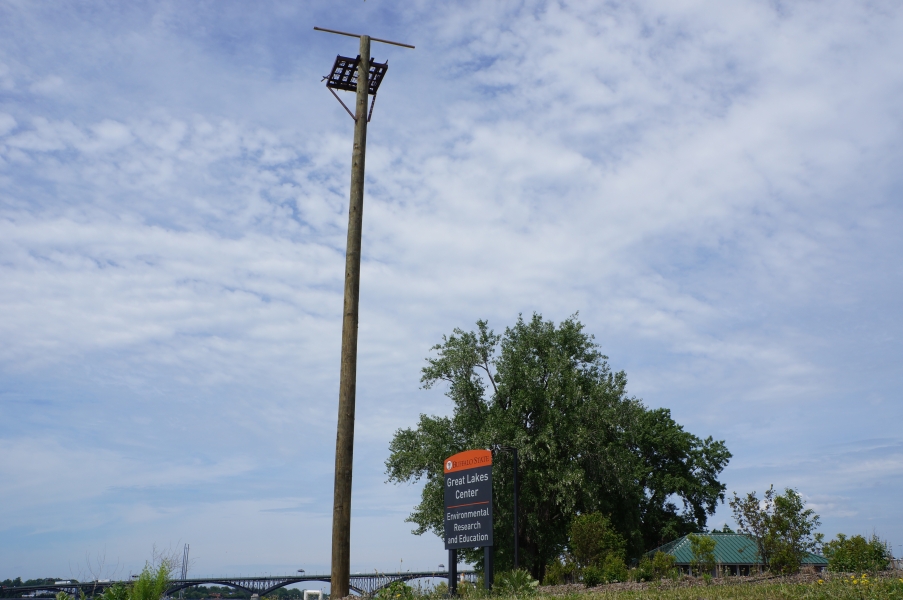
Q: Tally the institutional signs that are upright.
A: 1